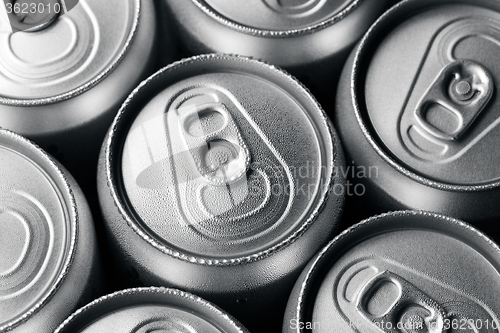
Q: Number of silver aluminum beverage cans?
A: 7